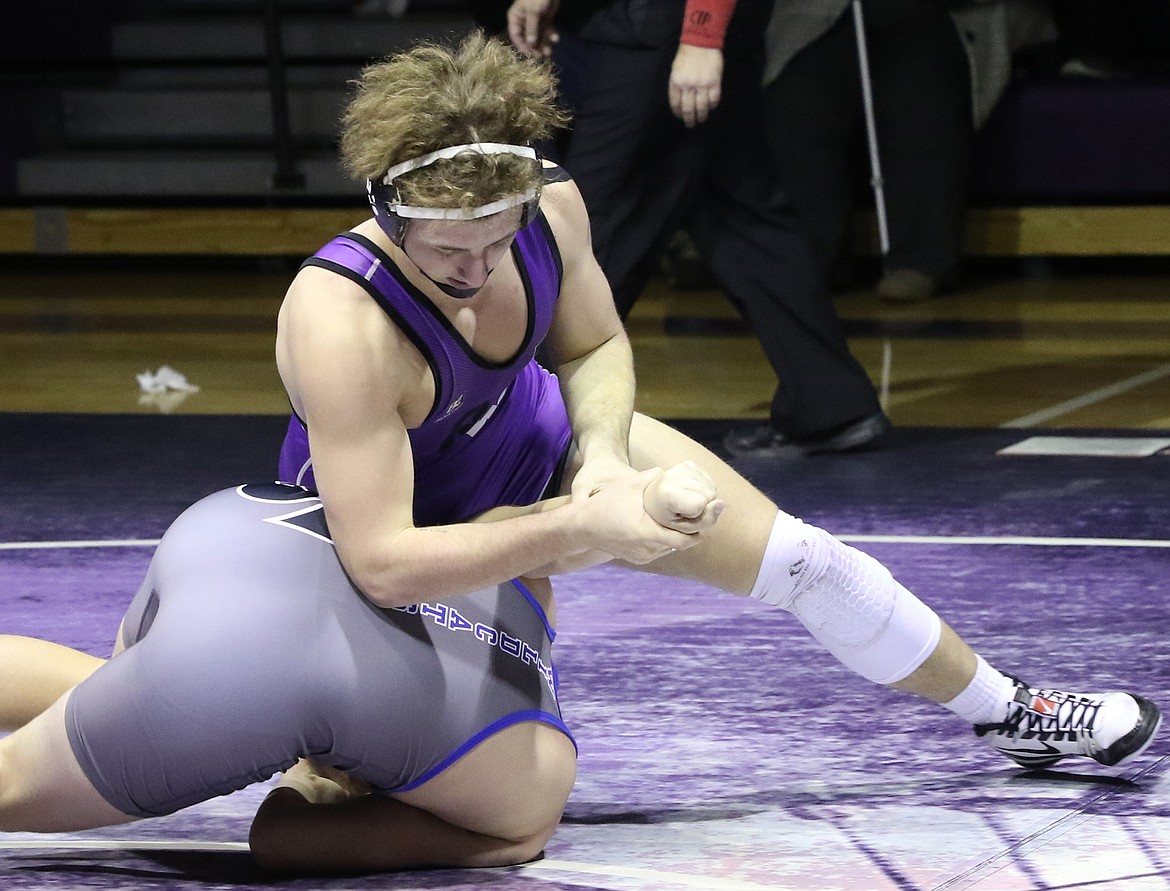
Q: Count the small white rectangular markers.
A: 1